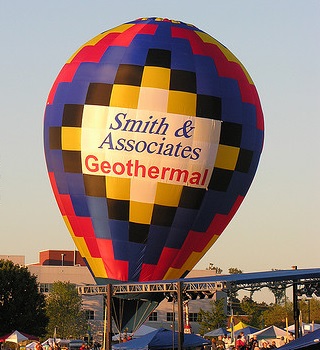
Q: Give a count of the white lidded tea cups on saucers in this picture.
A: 0